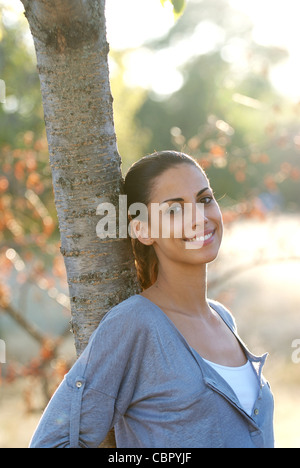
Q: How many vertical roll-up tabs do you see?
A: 1